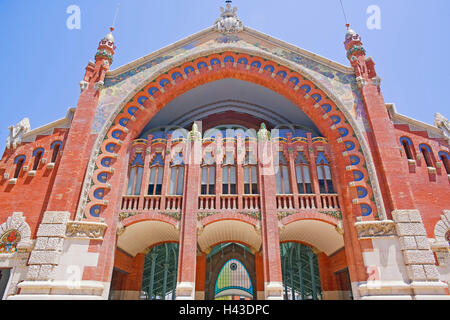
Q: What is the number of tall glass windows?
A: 9